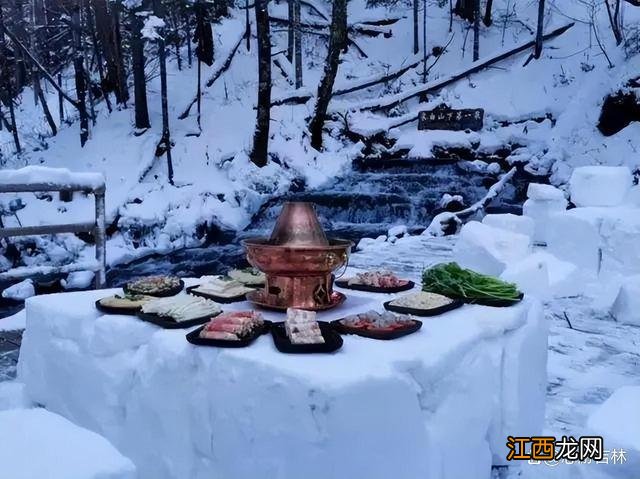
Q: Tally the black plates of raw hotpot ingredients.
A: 11